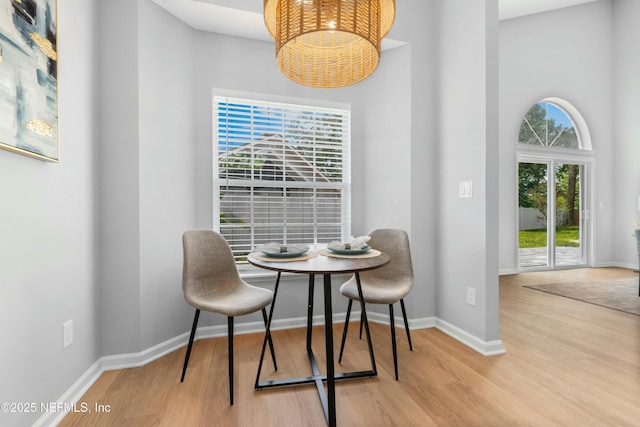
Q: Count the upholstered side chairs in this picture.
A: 2